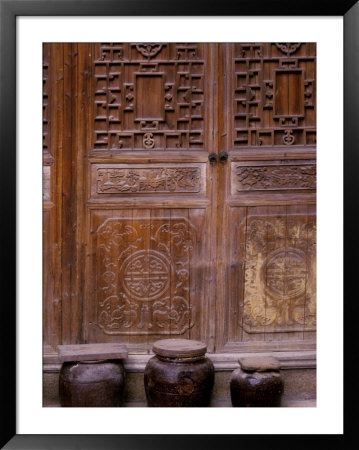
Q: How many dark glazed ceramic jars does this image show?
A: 3